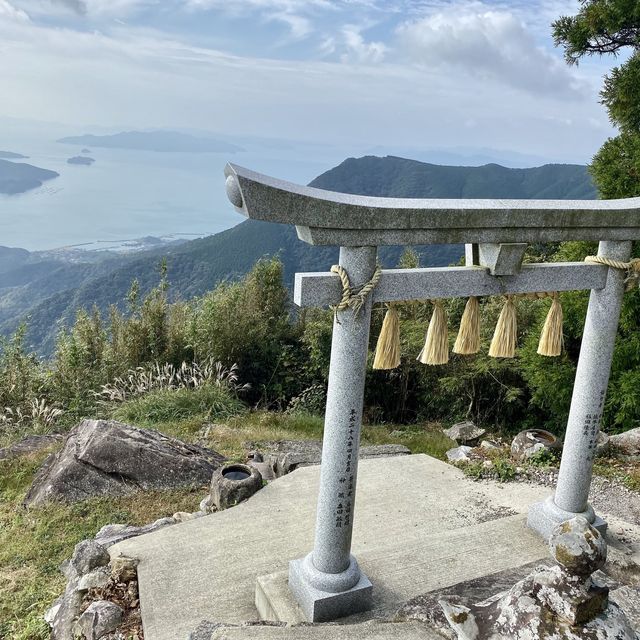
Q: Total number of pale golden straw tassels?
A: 5